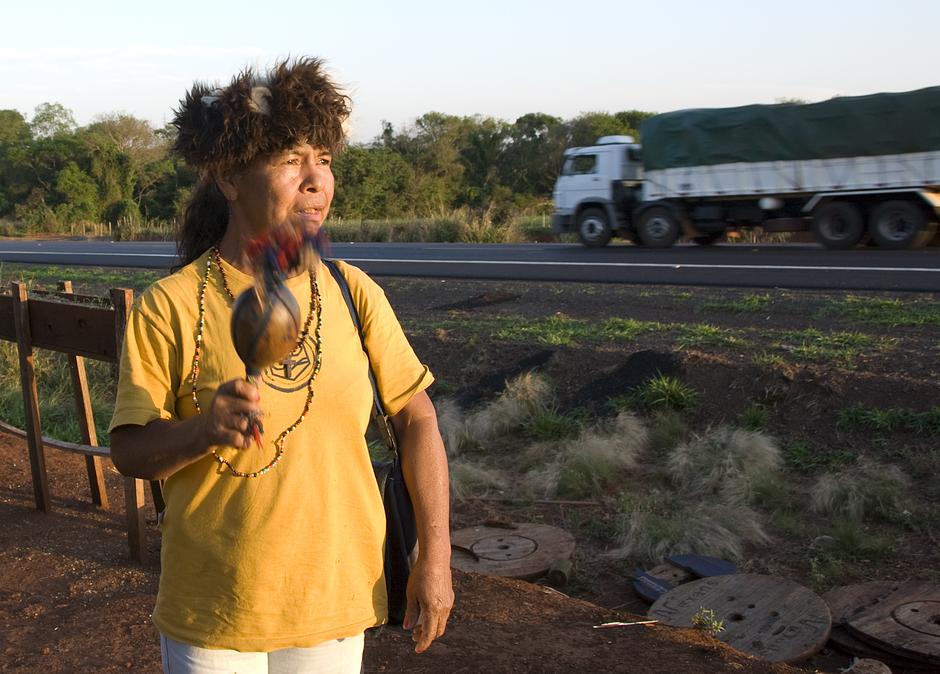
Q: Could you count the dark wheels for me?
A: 4